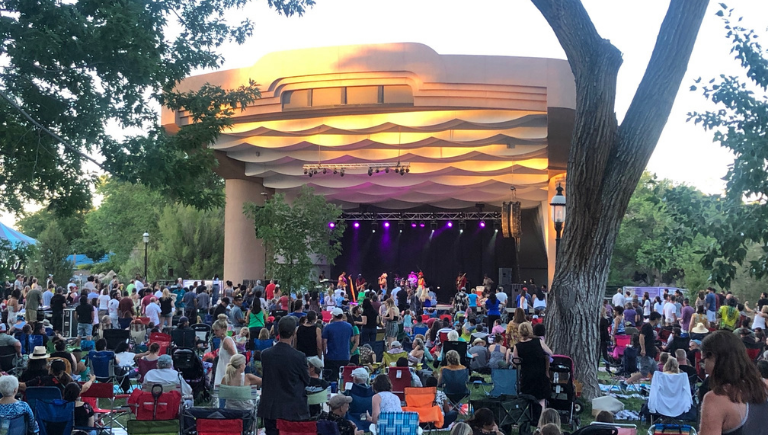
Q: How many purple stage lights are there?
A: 7